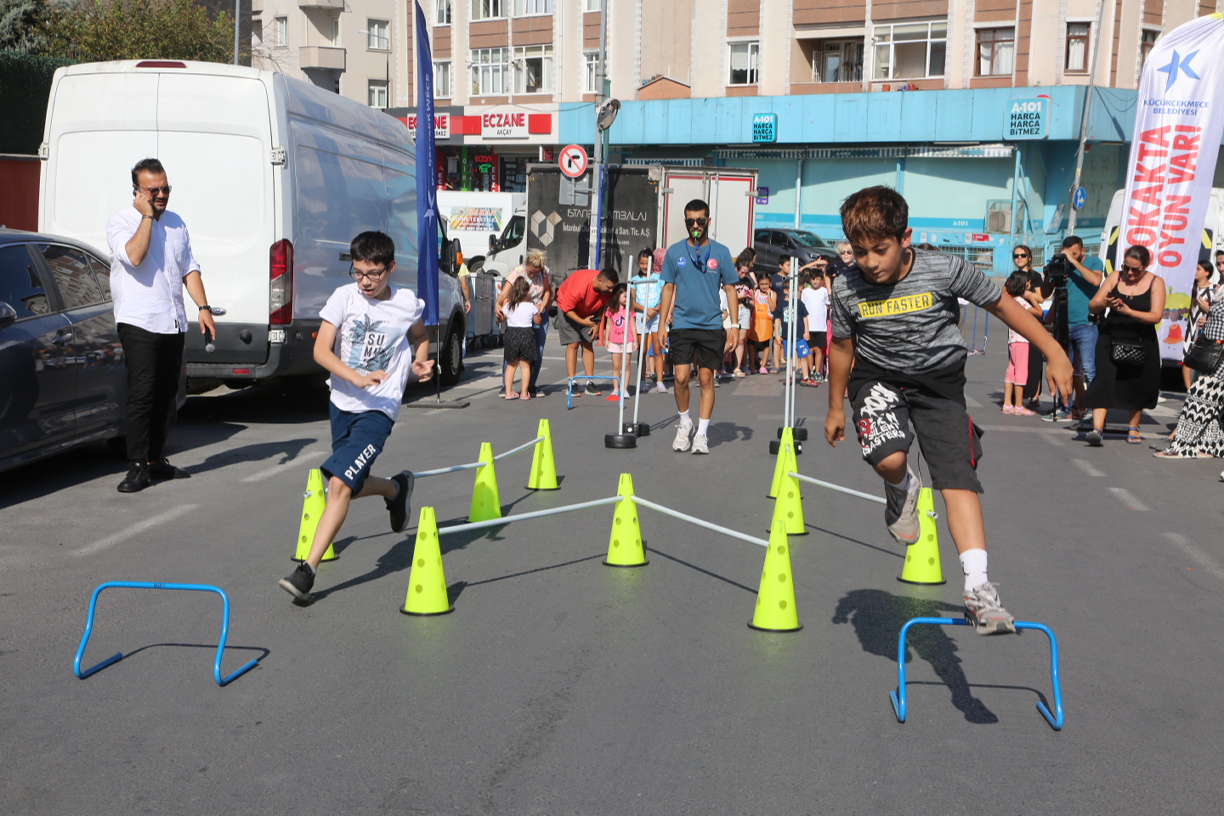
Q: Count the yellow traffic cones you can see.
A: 9